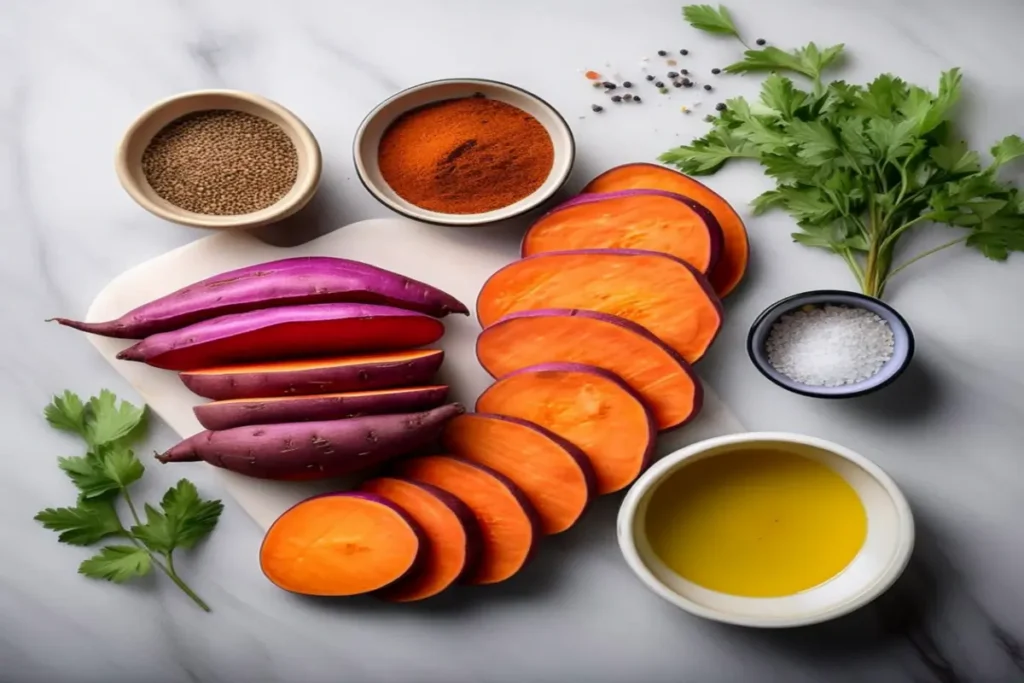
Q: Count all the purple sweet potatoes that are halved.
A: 3